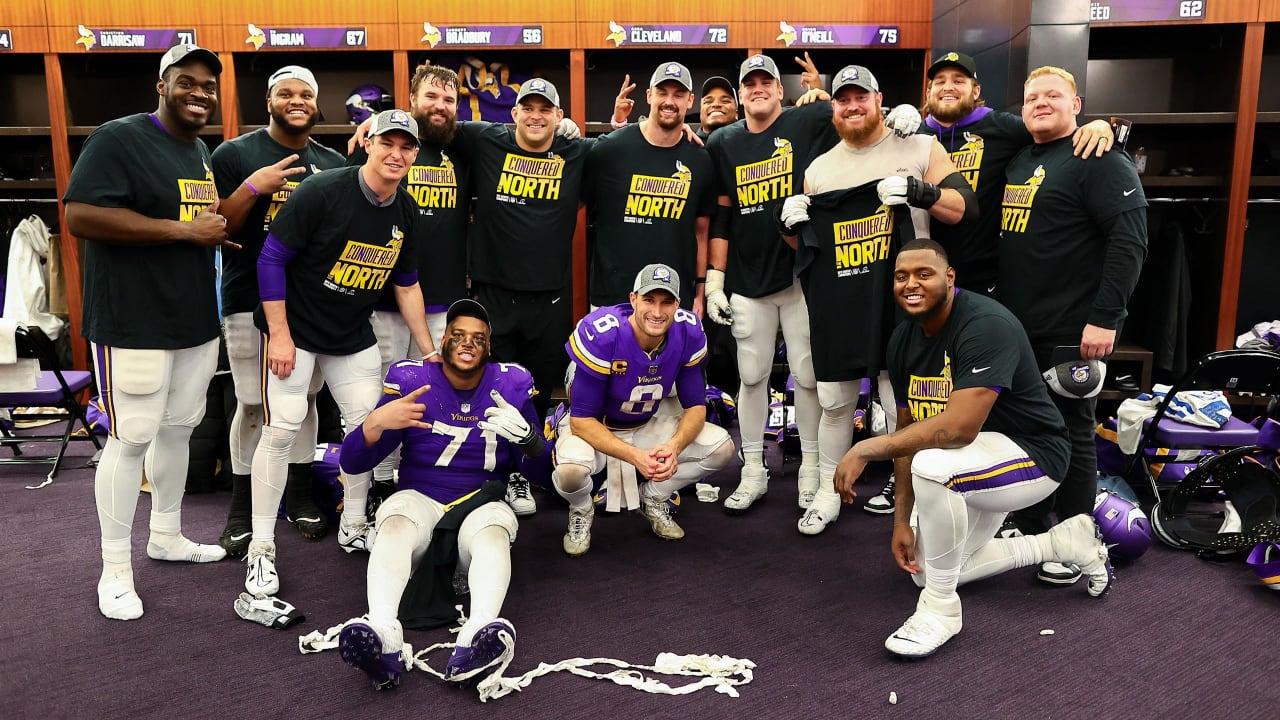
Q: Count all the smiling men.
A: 14